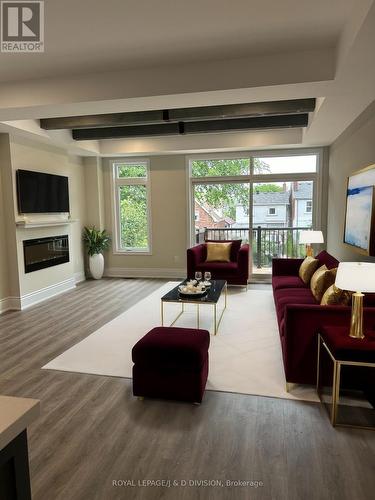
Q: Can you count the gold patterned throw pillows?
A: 4